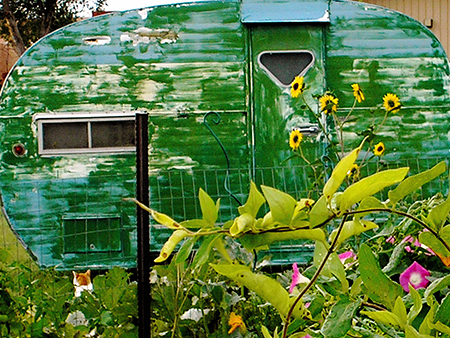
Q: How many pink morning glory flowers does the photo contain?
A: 3